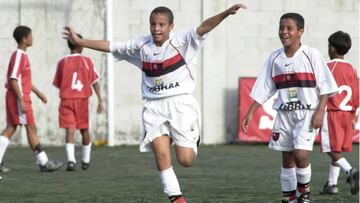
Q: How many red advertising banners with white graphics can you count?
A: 1